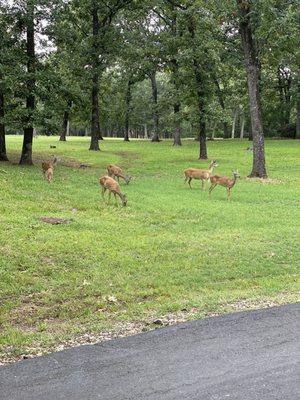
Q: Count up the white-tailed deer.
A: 5